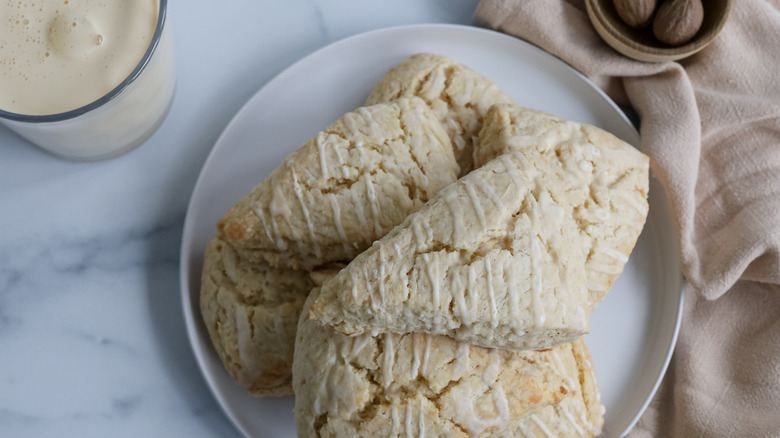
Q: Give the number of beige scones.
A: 6